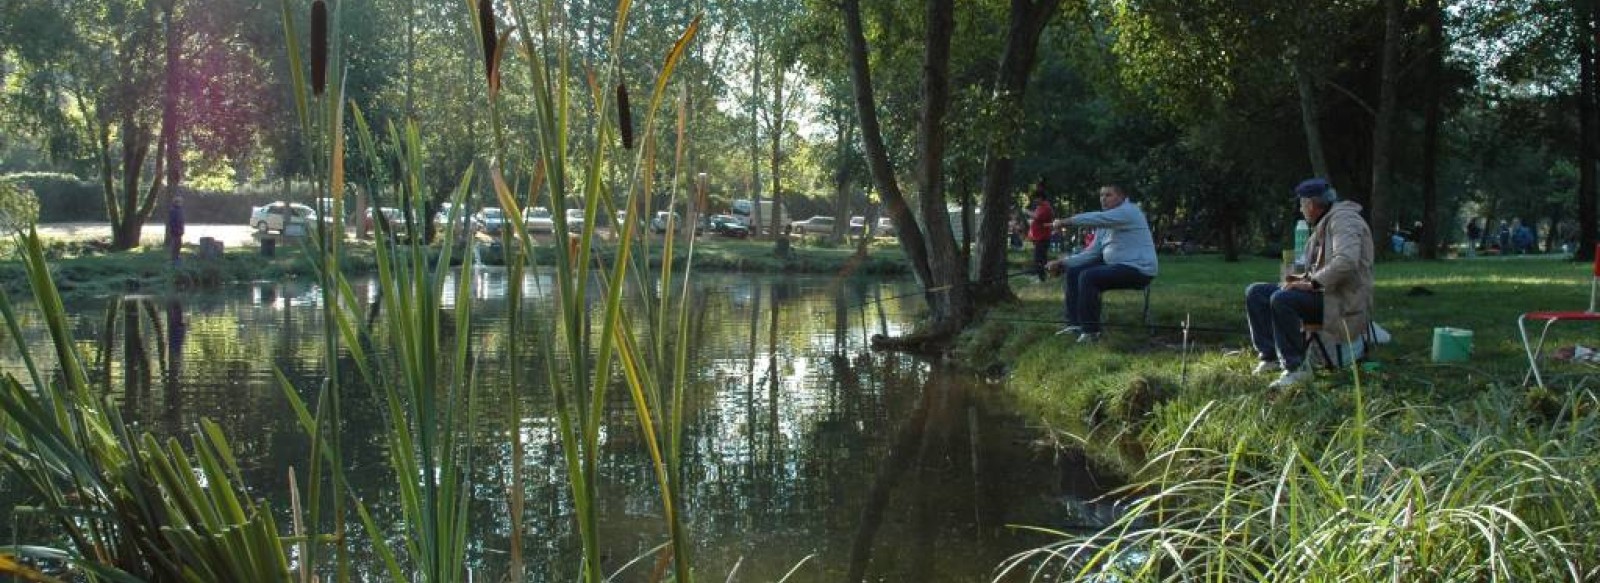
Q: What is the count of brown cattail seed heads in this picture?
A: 3